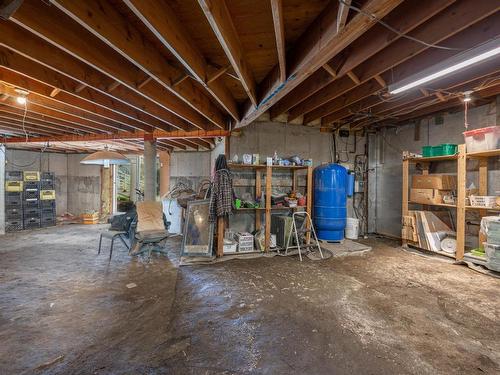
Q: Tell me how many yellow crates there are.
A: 3